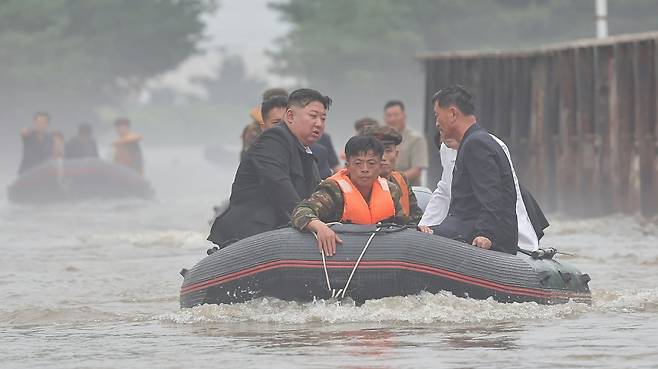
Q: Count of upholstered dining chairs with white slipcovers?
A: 0